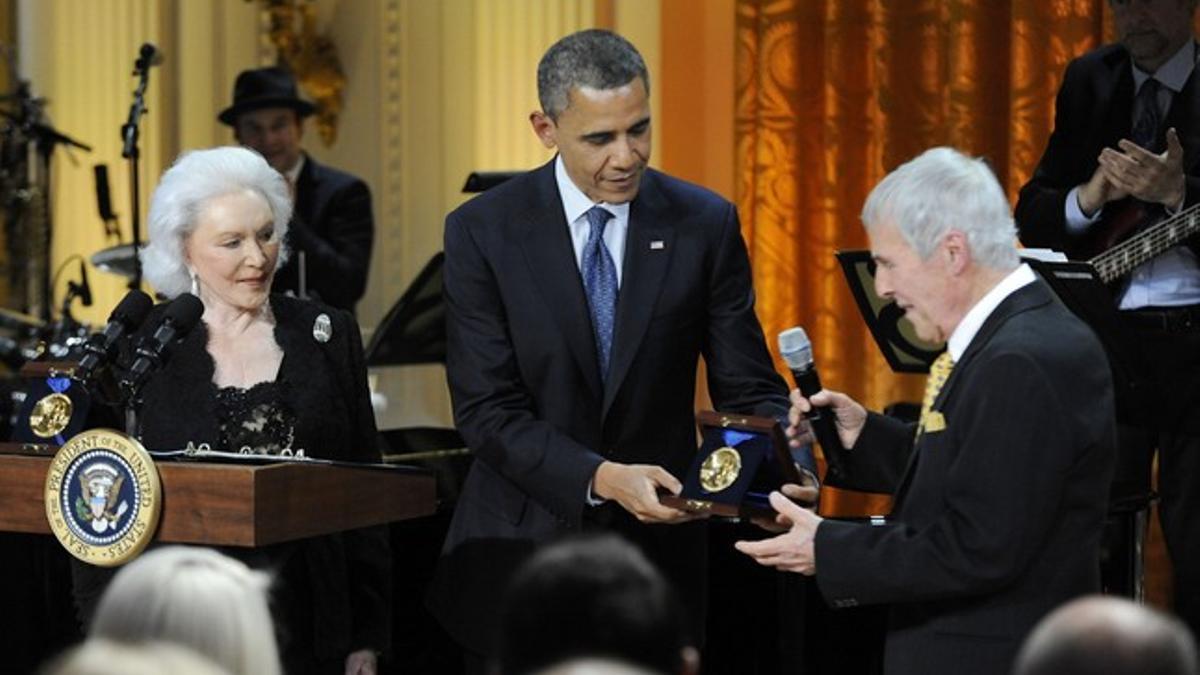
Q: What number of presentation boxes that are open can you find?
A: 2